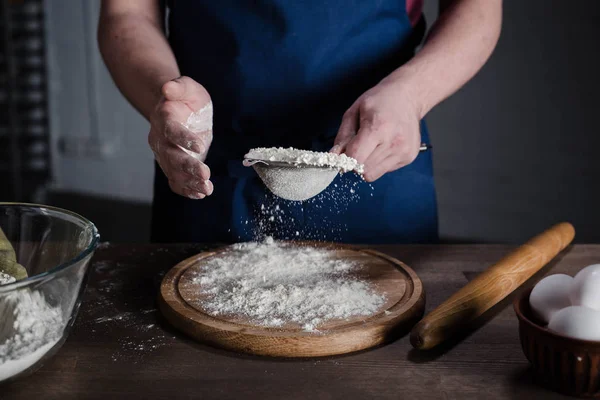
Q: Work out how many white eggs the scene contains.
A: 3